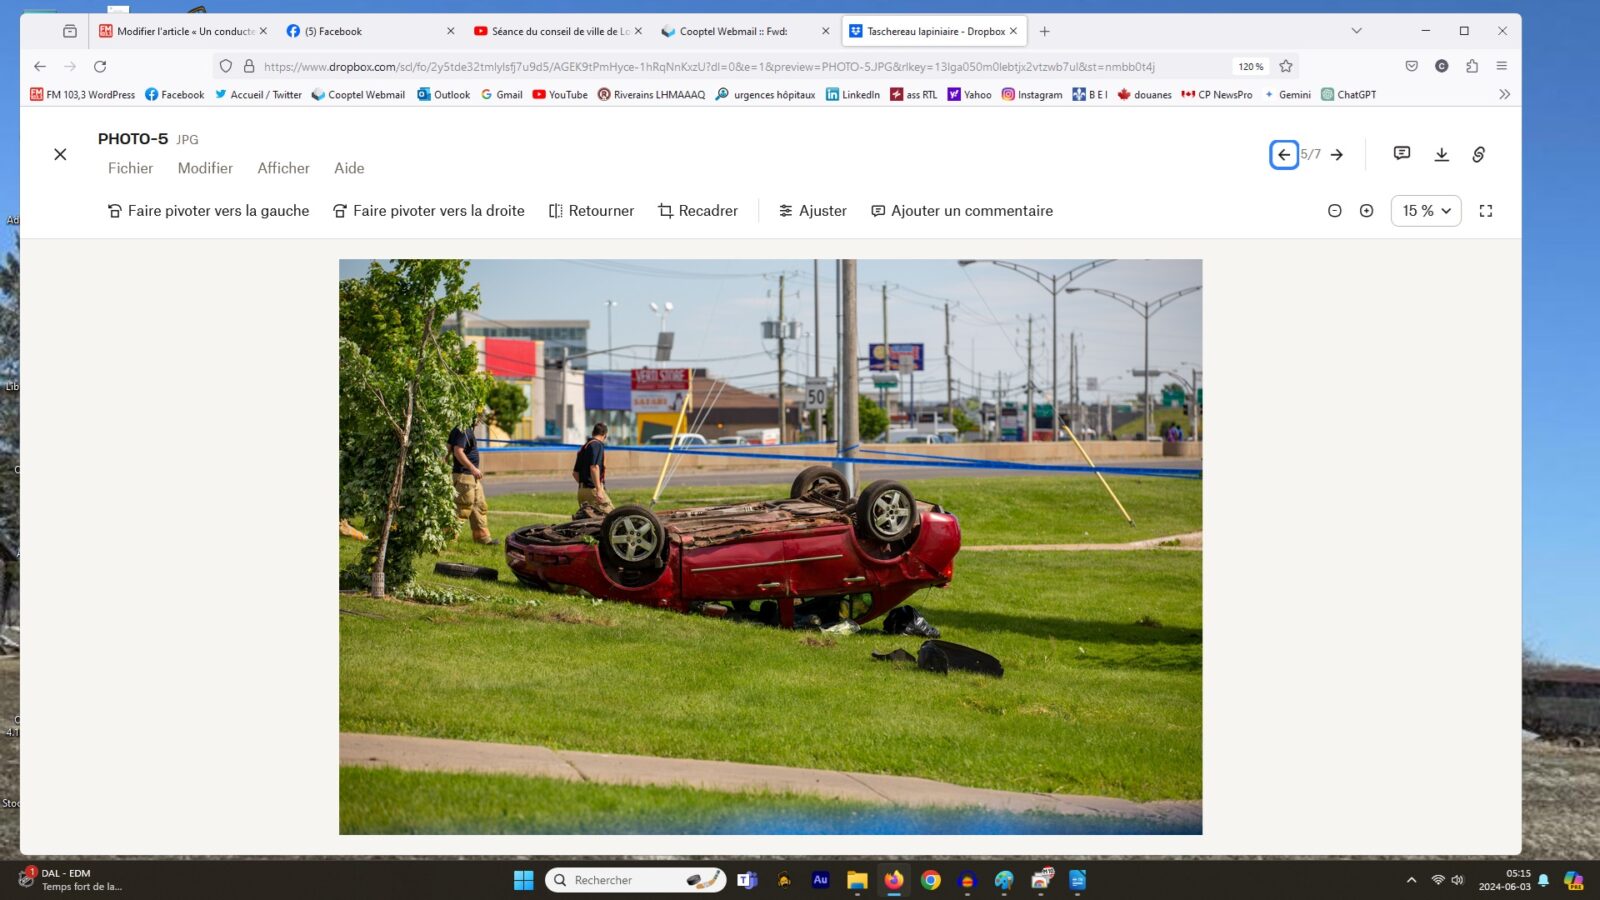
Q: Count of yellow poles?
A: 2